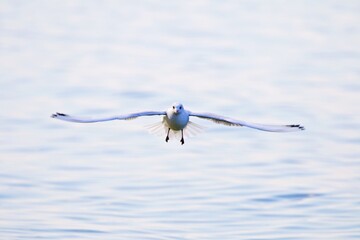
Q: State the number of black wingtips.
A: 2